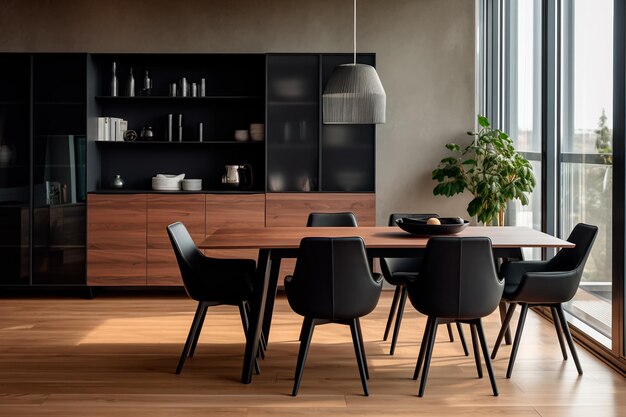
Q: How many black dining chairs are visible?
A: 6